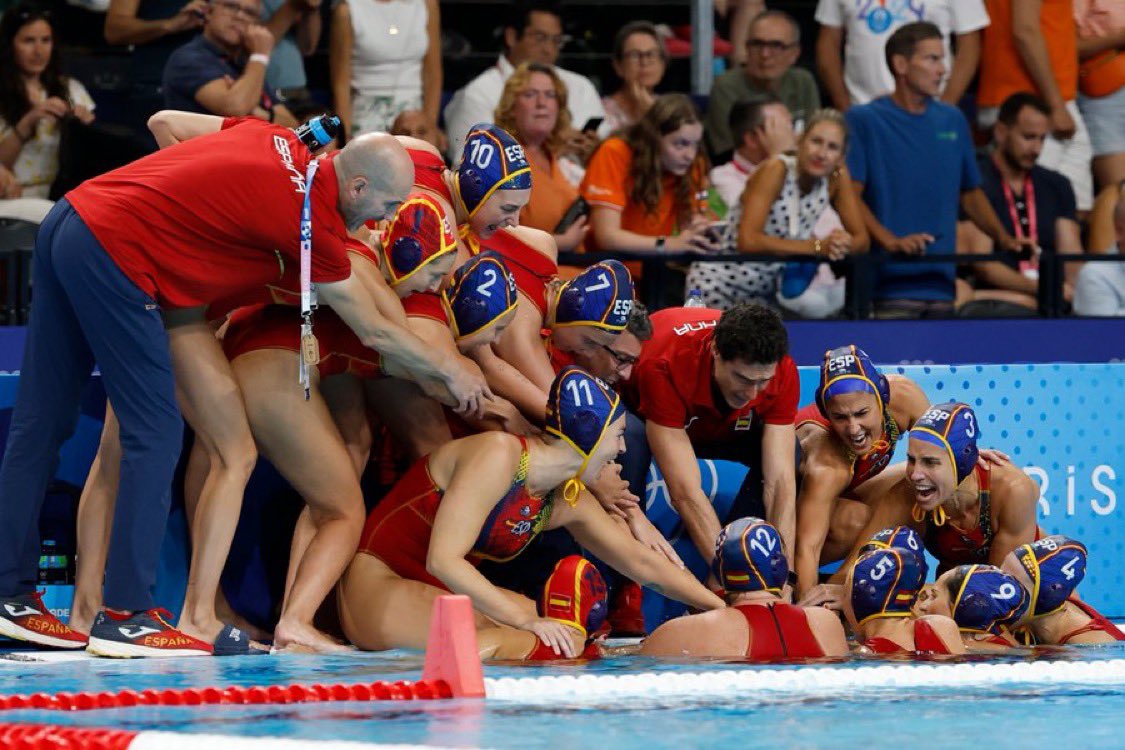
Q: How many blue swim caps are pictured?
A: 11